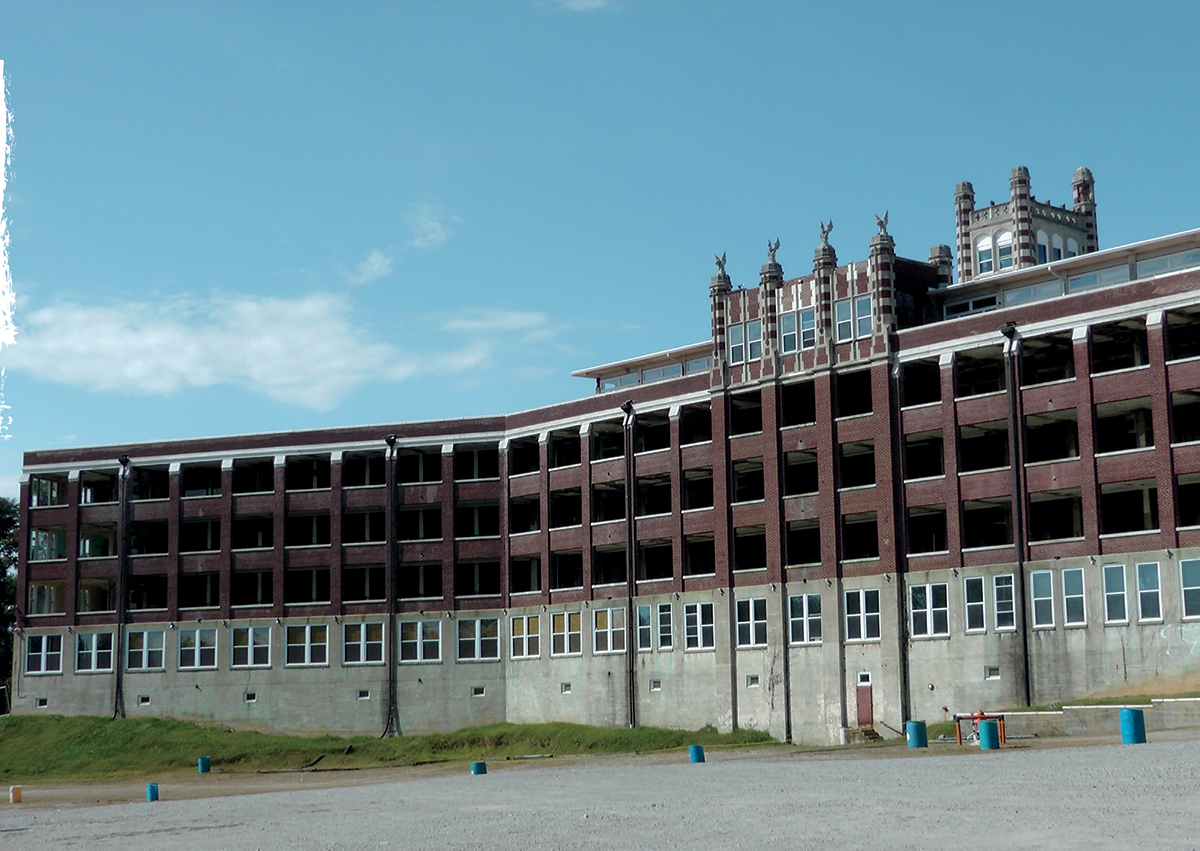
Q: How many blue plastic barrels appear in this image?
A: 7